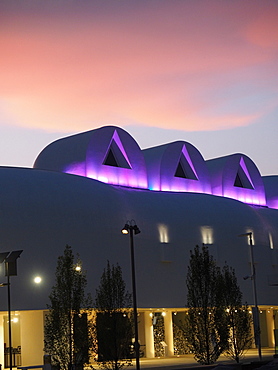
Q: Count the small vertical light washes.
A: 4